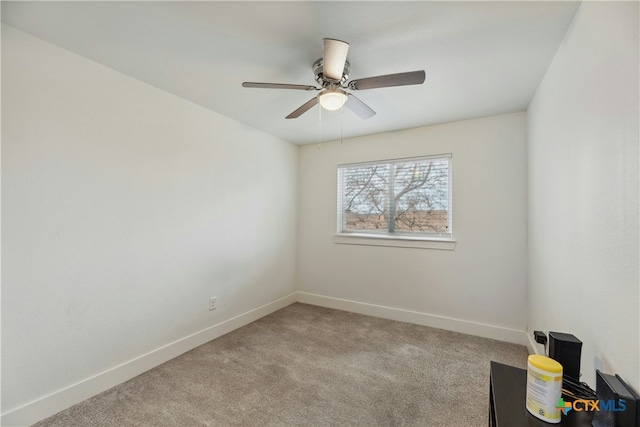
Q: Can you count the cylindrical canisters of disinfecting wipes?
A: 1